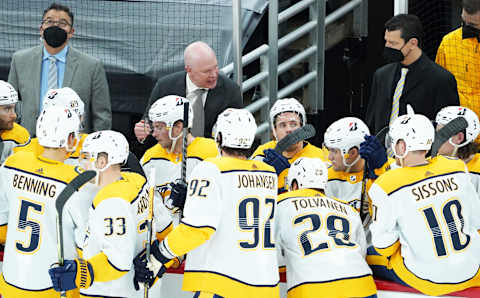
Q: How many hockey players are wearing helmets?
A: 11